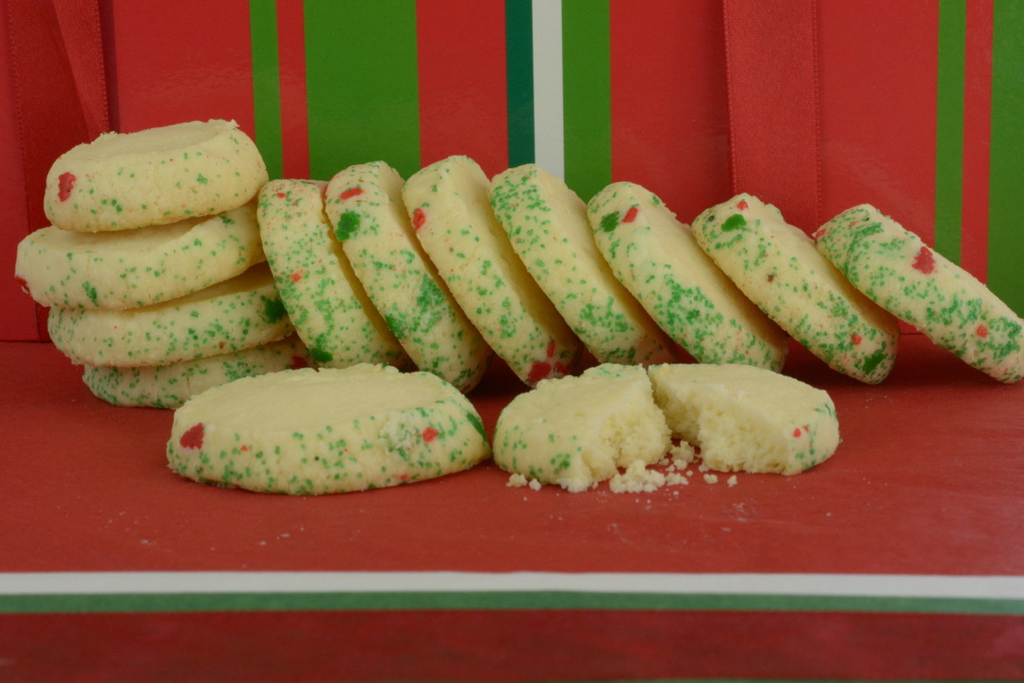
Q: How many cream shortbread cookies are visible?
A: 13